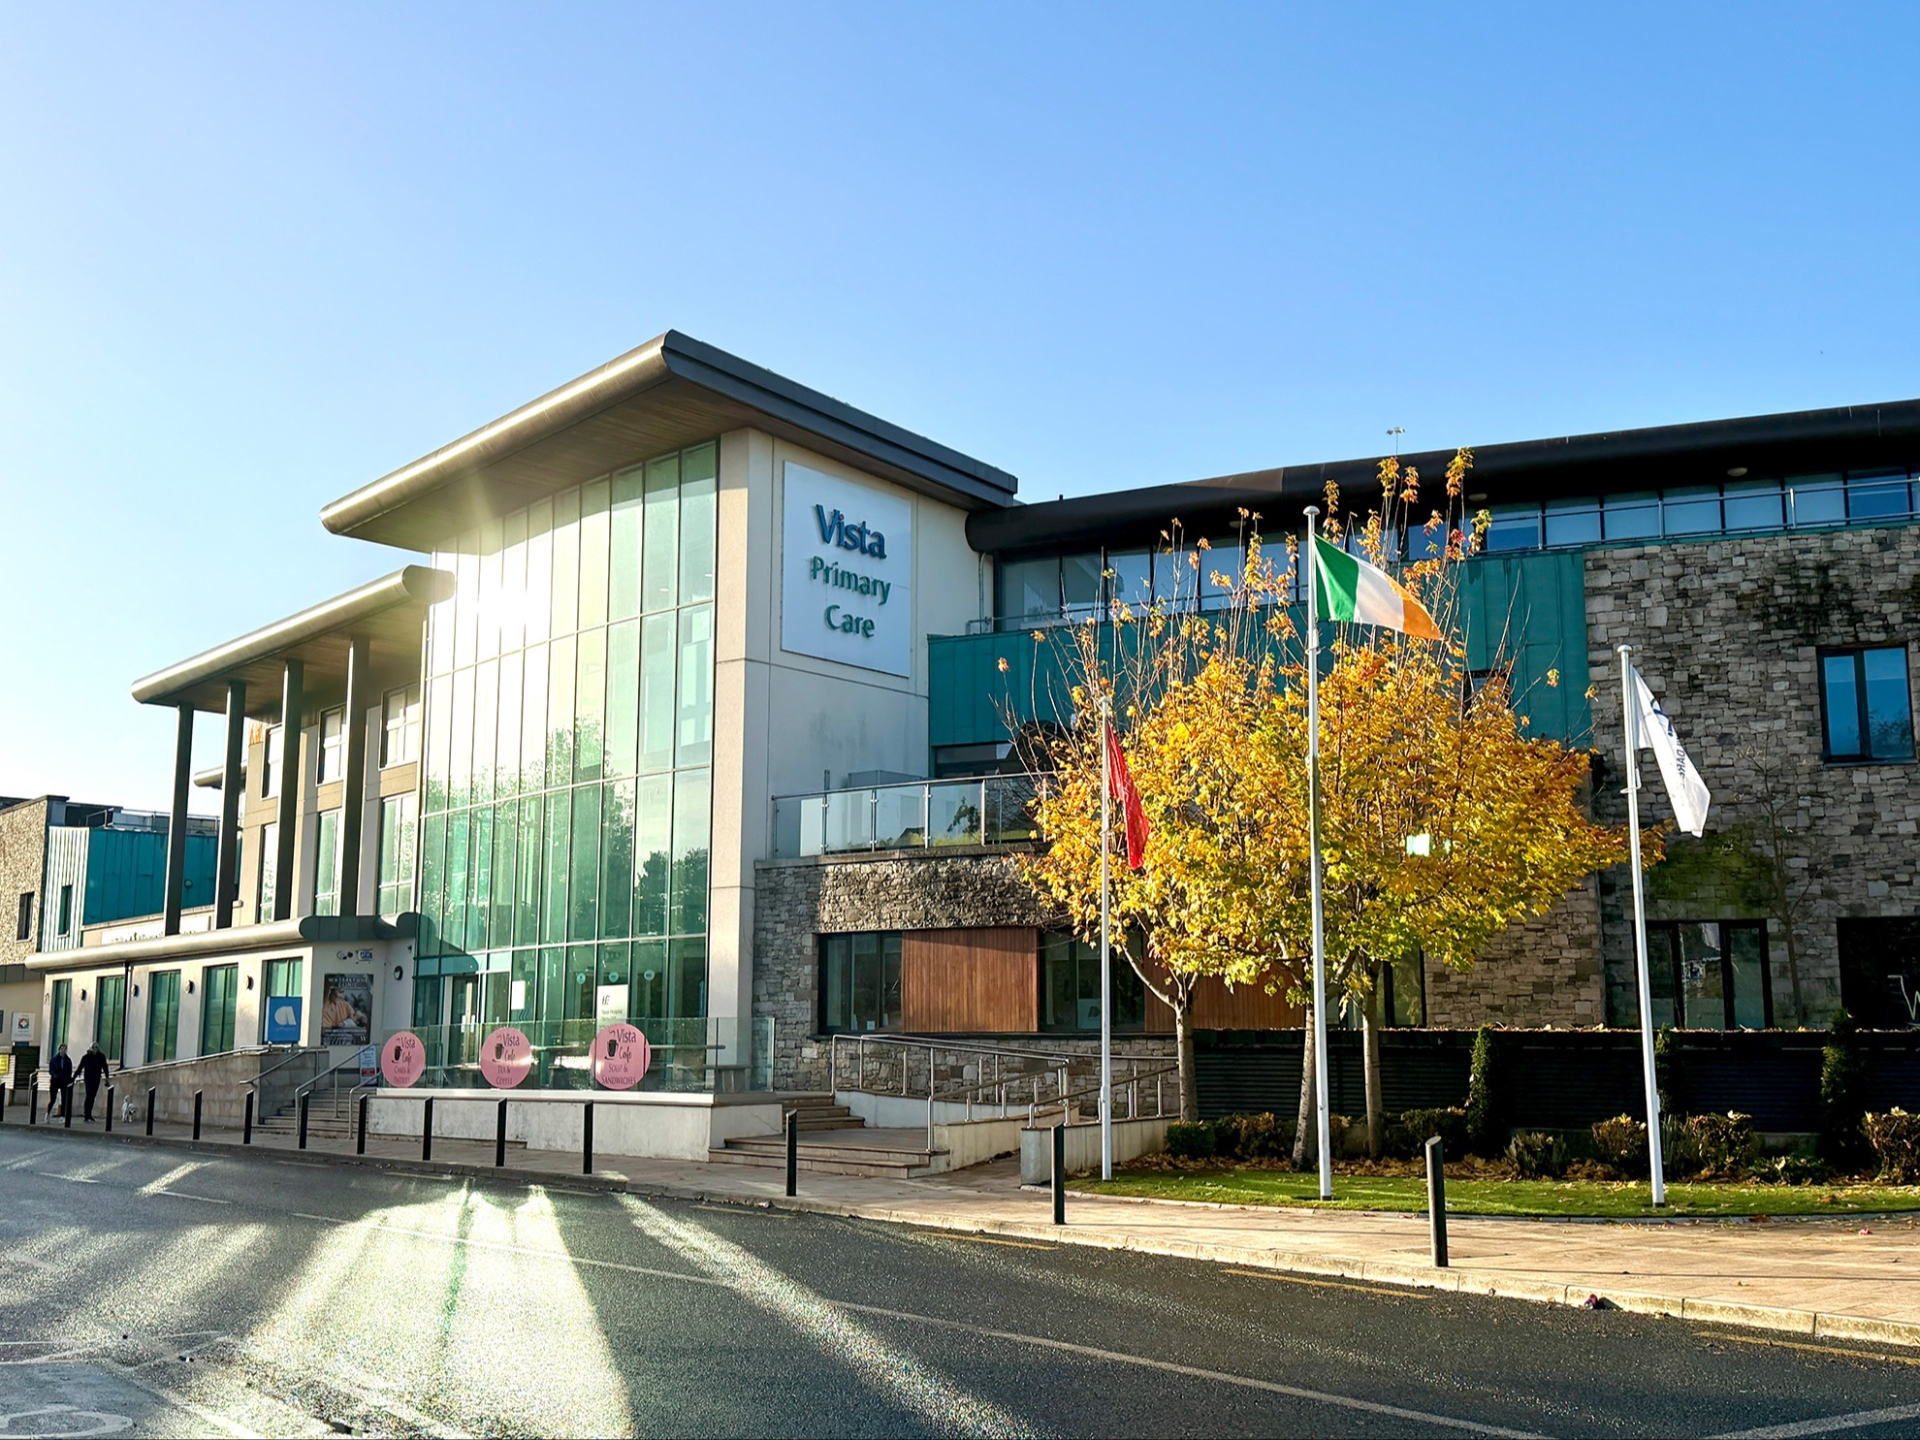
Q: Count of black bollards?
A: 15